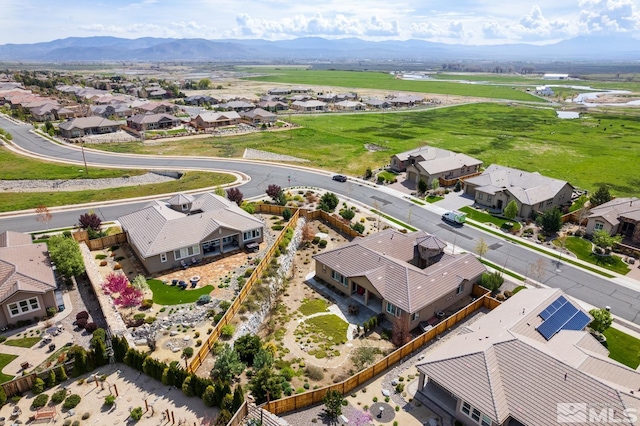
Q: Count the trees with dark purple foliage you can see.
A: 3